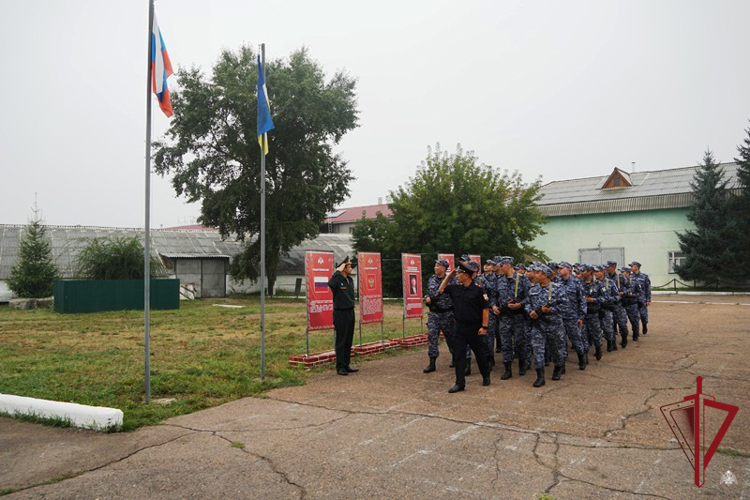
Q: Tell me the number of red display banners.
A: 5